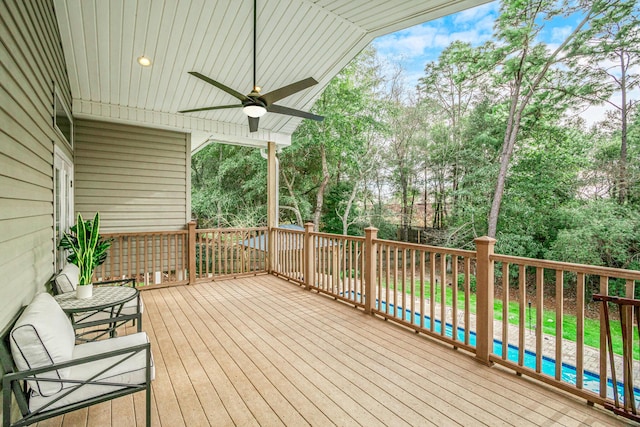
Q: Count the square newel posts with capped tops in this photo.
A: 4